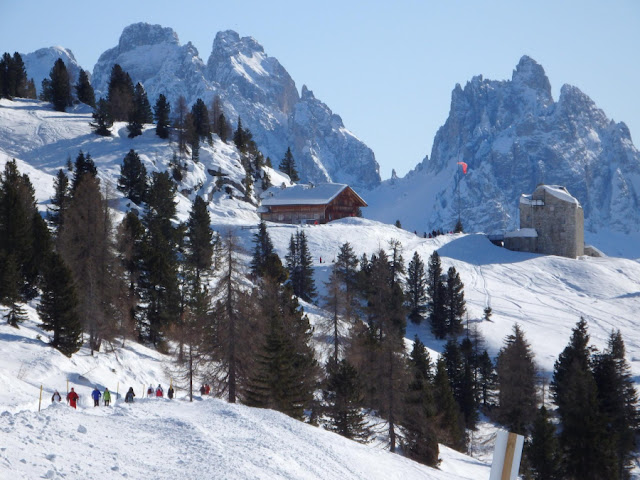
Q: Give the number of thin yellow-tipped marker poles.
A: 5